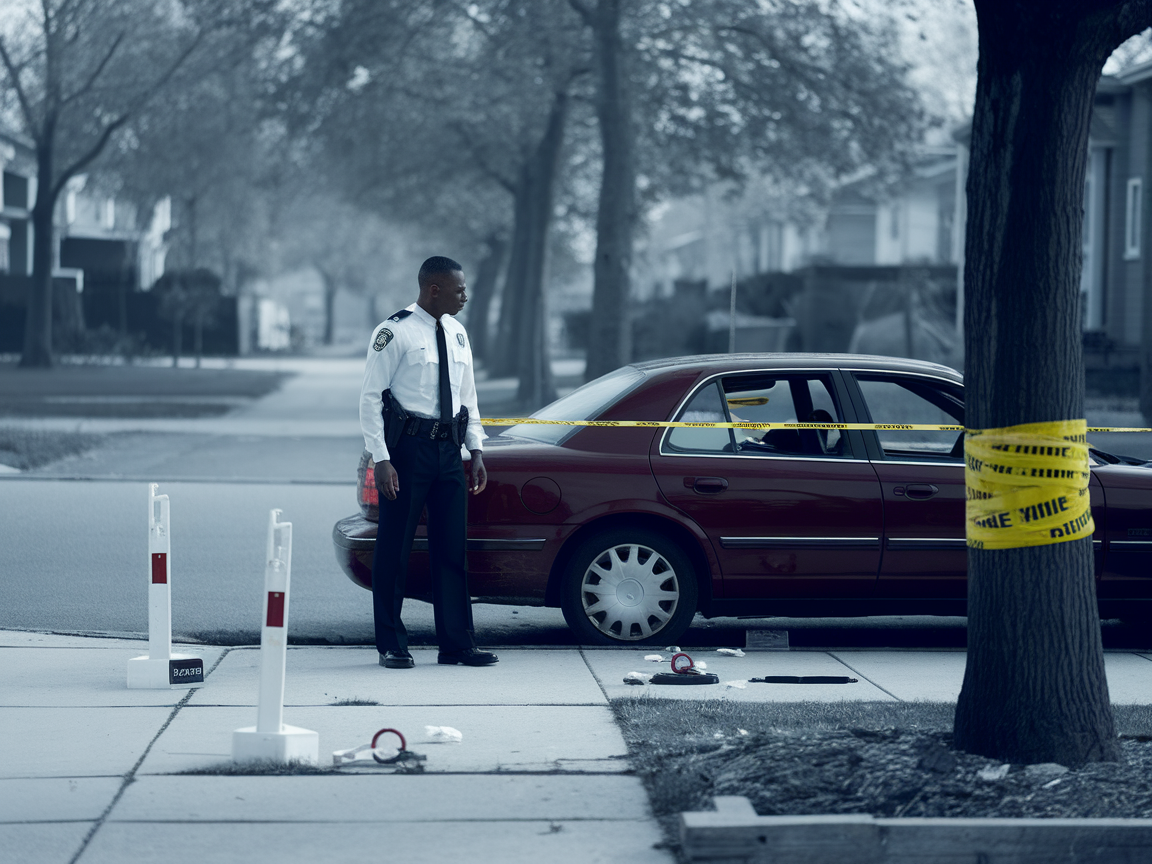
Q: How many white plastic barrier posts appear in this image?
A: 2